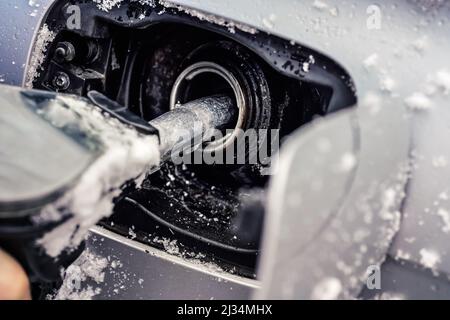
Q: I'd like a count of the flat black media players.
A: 0